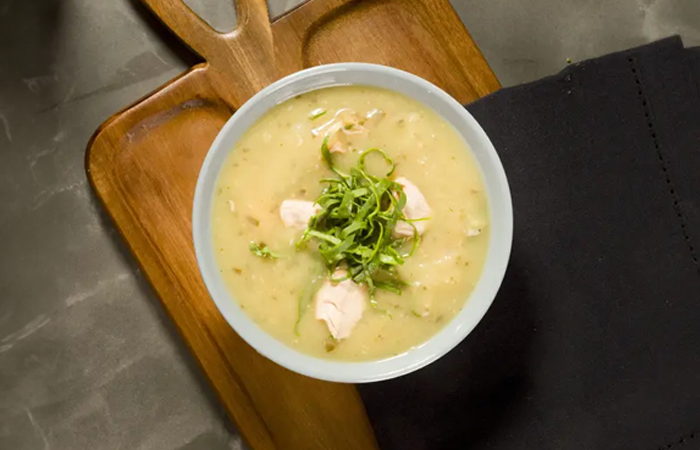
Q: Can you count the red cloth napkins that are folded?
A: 0